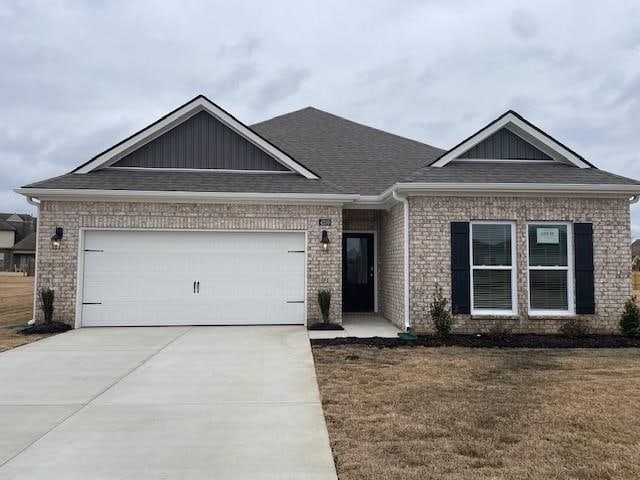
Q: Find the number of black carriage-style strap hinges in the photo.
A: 4